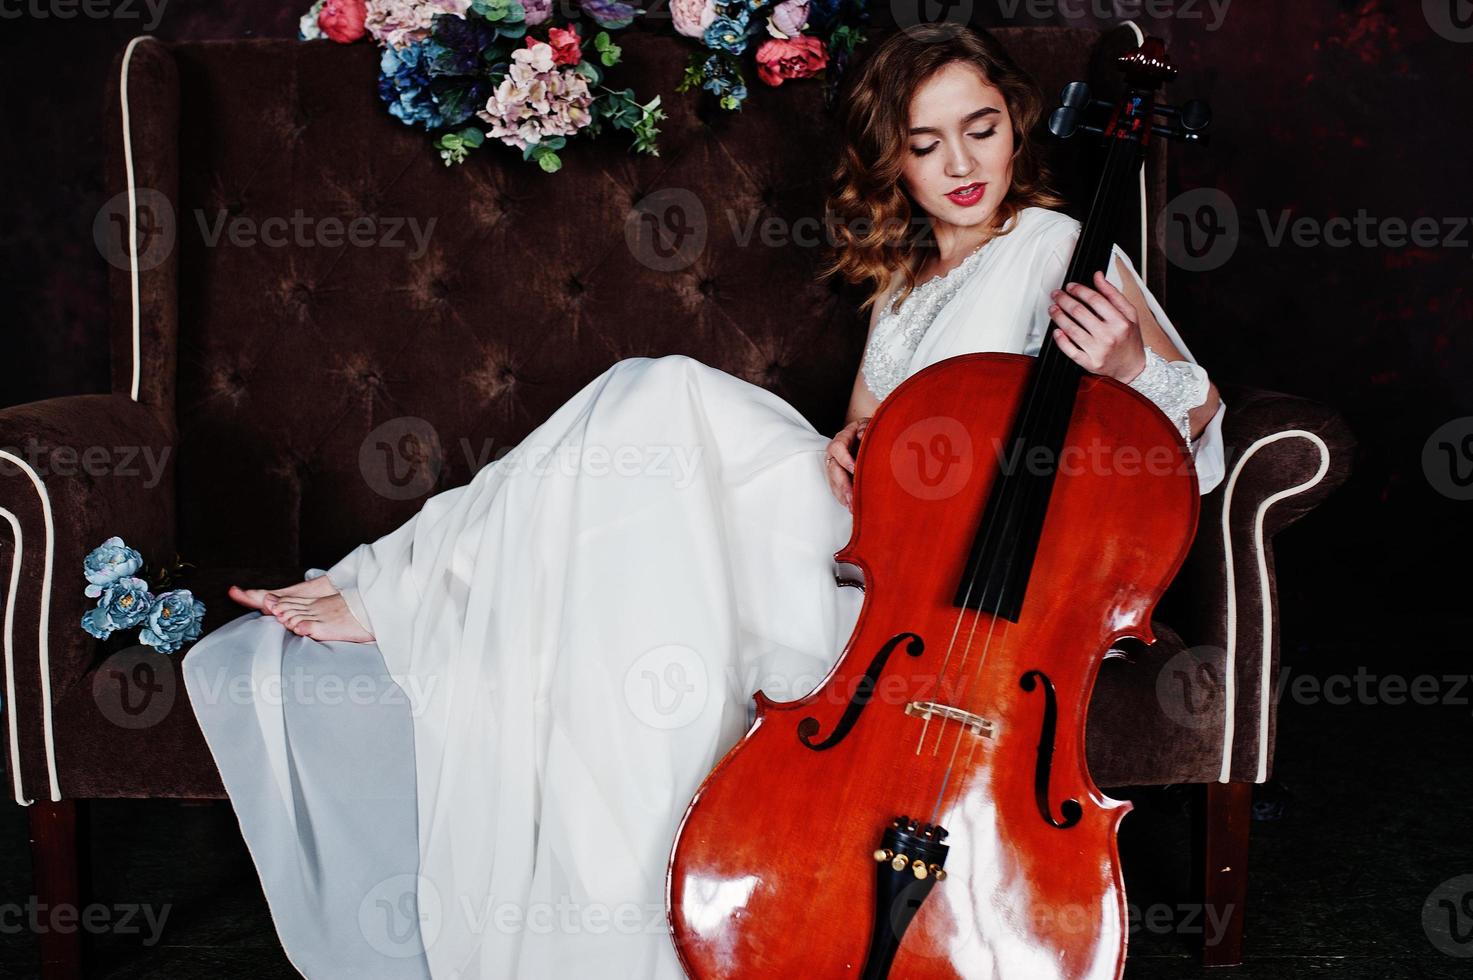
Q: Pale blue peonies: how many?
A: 3